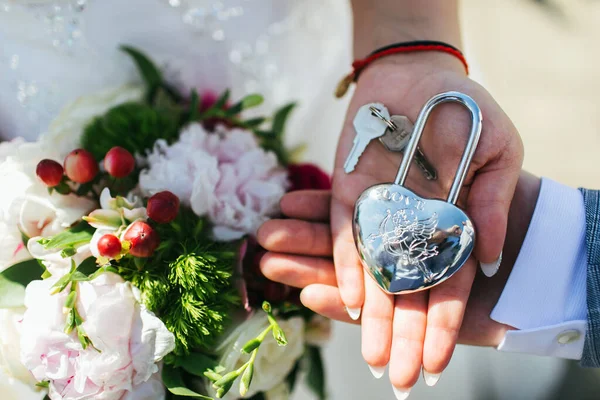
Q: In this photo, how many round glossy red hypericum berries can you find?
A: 6